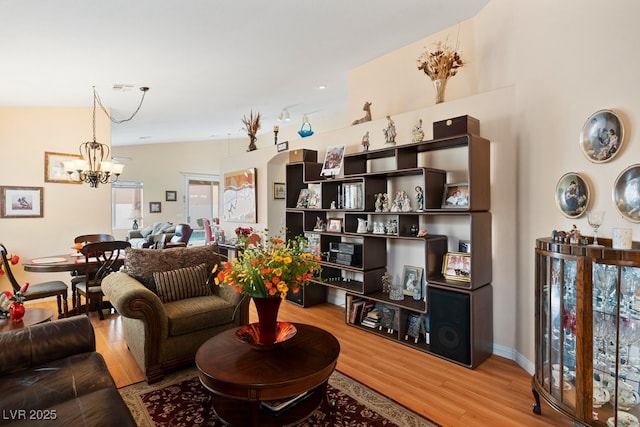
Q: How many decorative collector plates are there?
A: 3